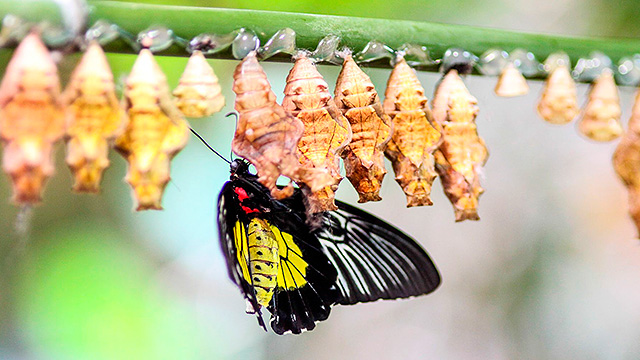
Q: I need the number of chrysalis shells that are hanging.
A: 13